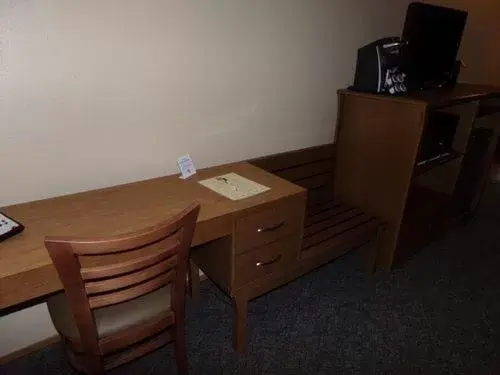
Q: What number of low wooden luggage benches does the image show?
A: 1